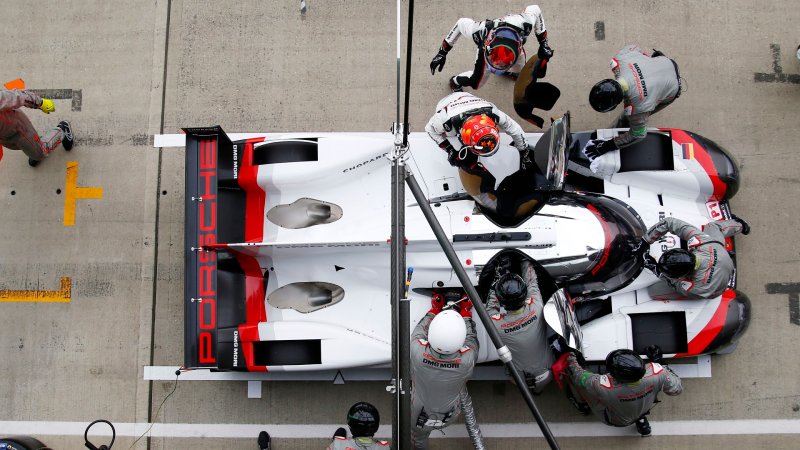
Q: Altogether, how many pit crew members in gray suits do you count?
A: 7